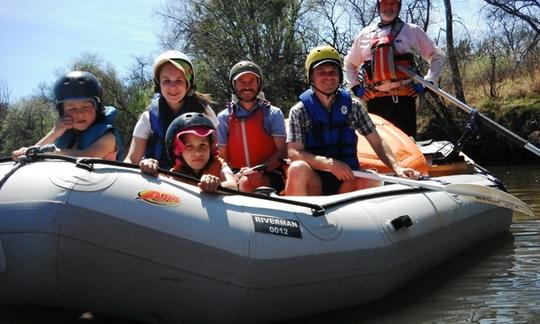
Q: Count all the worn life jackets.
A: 6